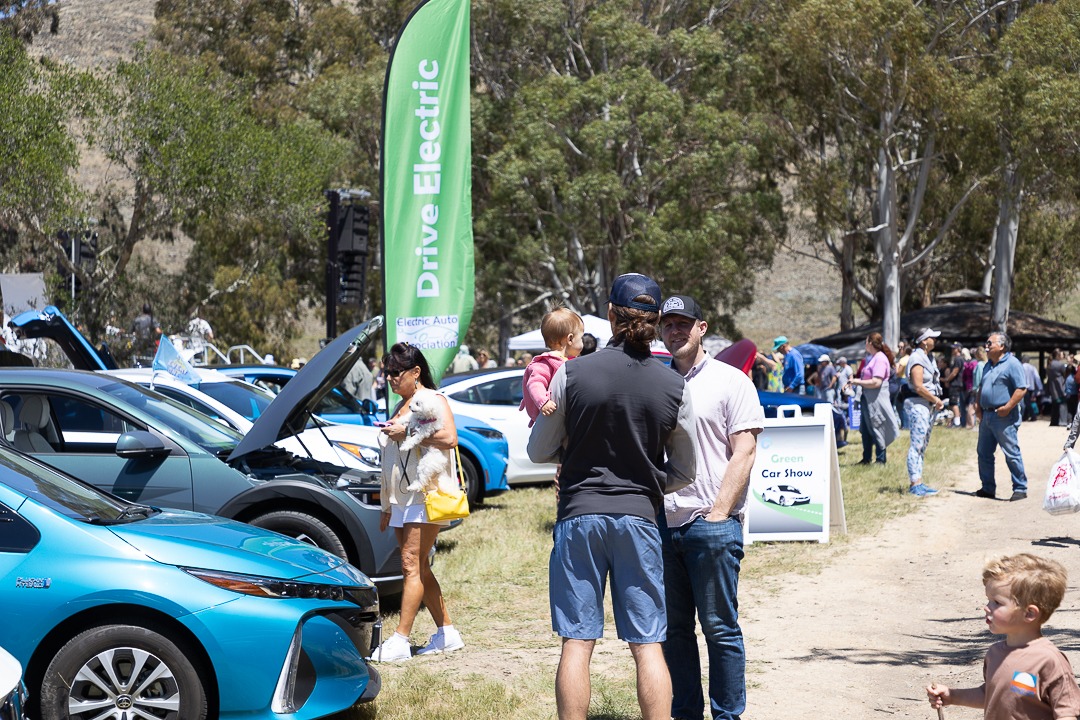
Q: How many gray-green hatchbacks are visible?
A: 1